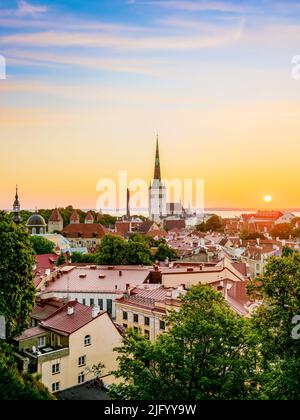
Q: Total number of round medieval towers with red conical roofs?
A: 3